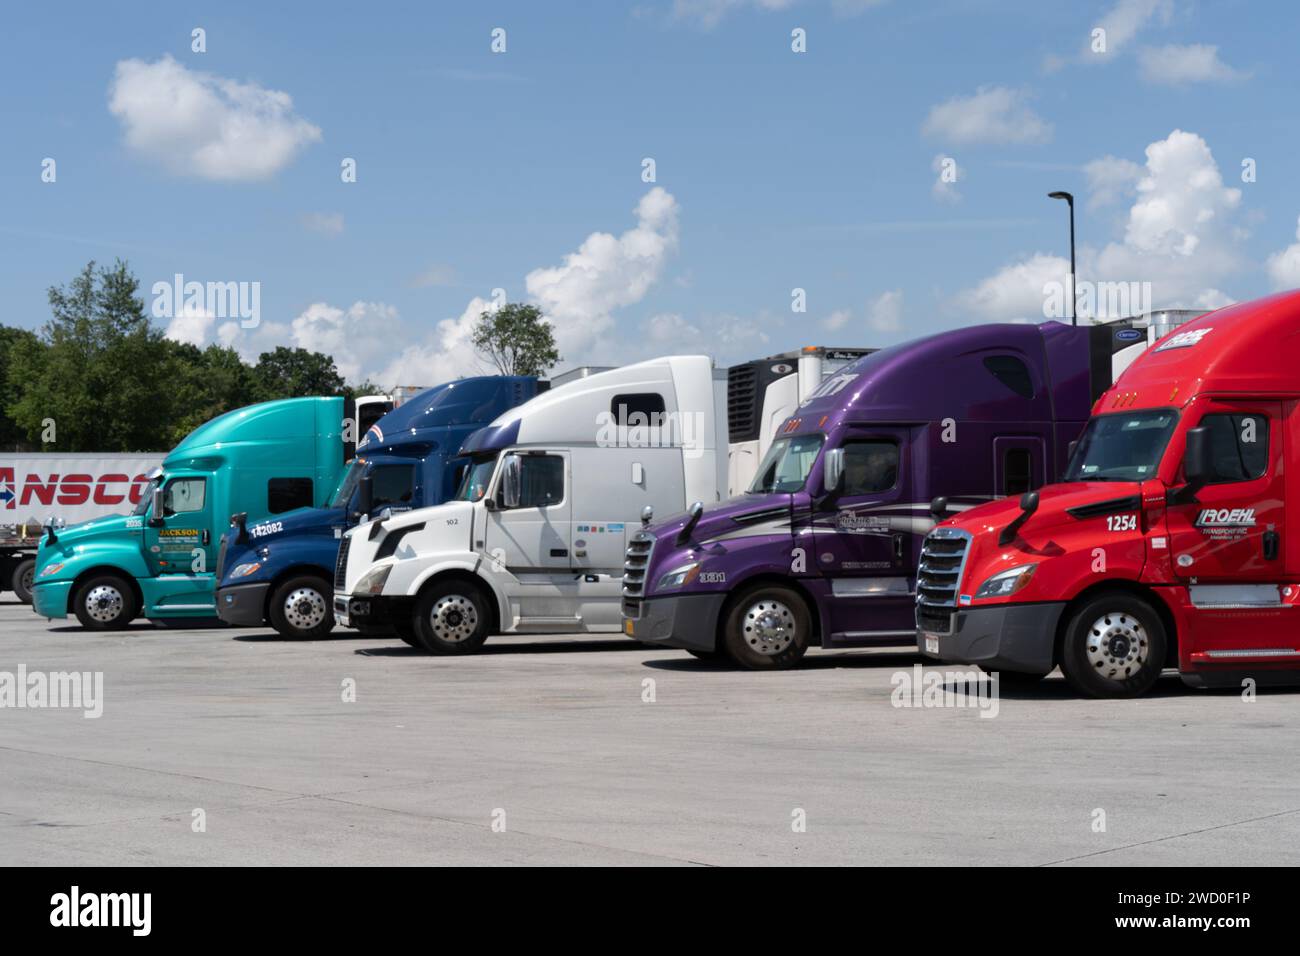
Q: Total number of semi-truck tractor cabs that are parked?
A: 5